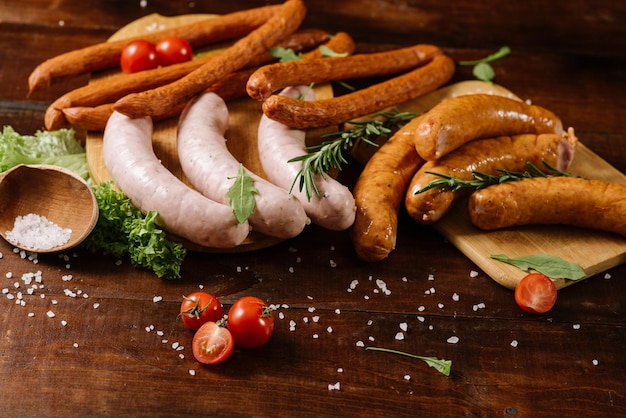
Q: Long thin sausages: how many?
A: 6